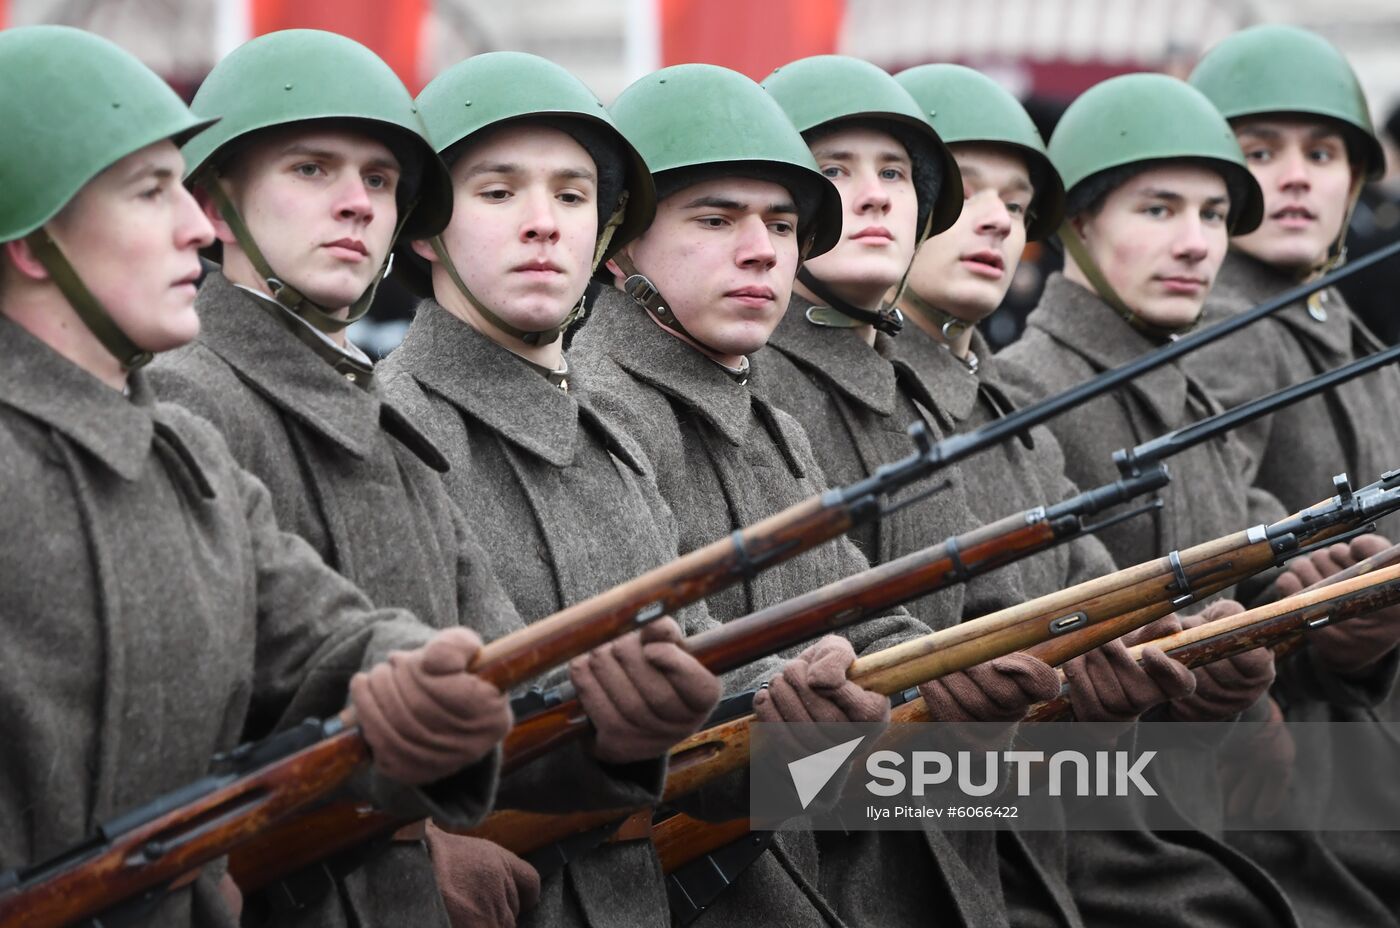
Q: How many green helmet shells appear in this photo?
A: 8